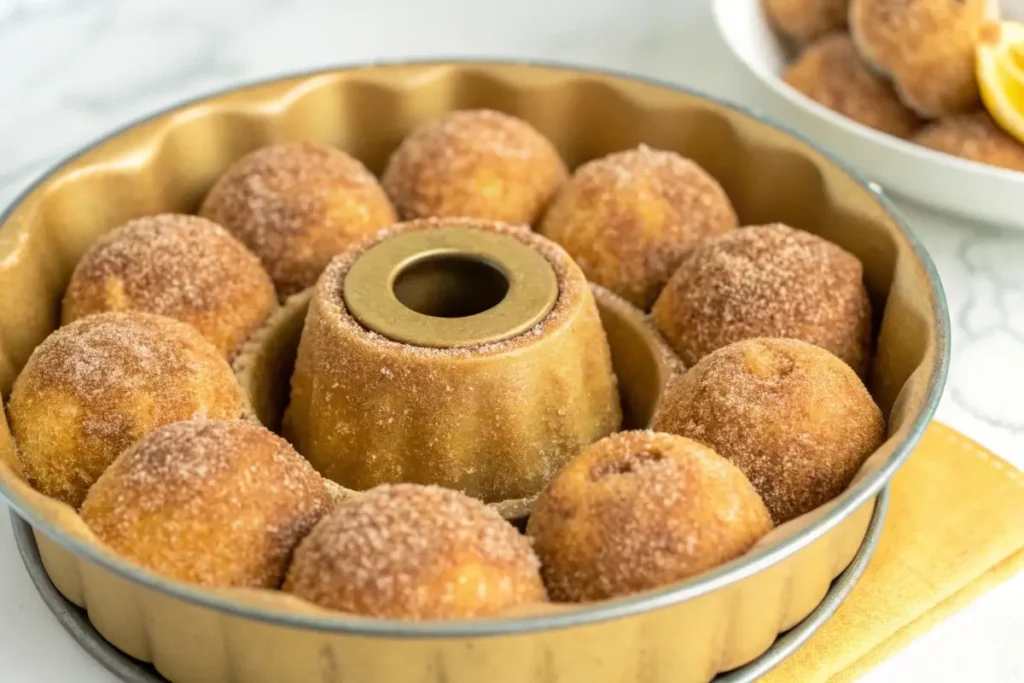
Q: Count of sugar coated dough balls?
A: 14